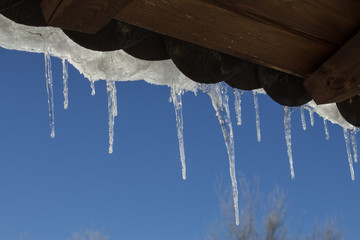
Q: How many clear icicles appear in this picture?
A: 14